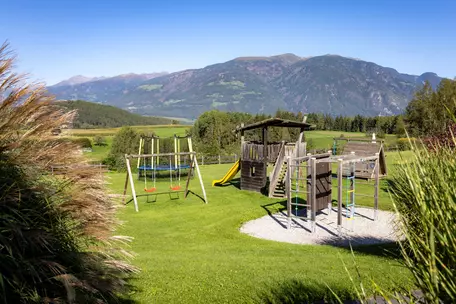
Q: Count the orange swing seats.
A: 2